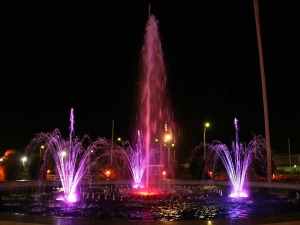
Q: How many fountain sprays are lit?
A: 4